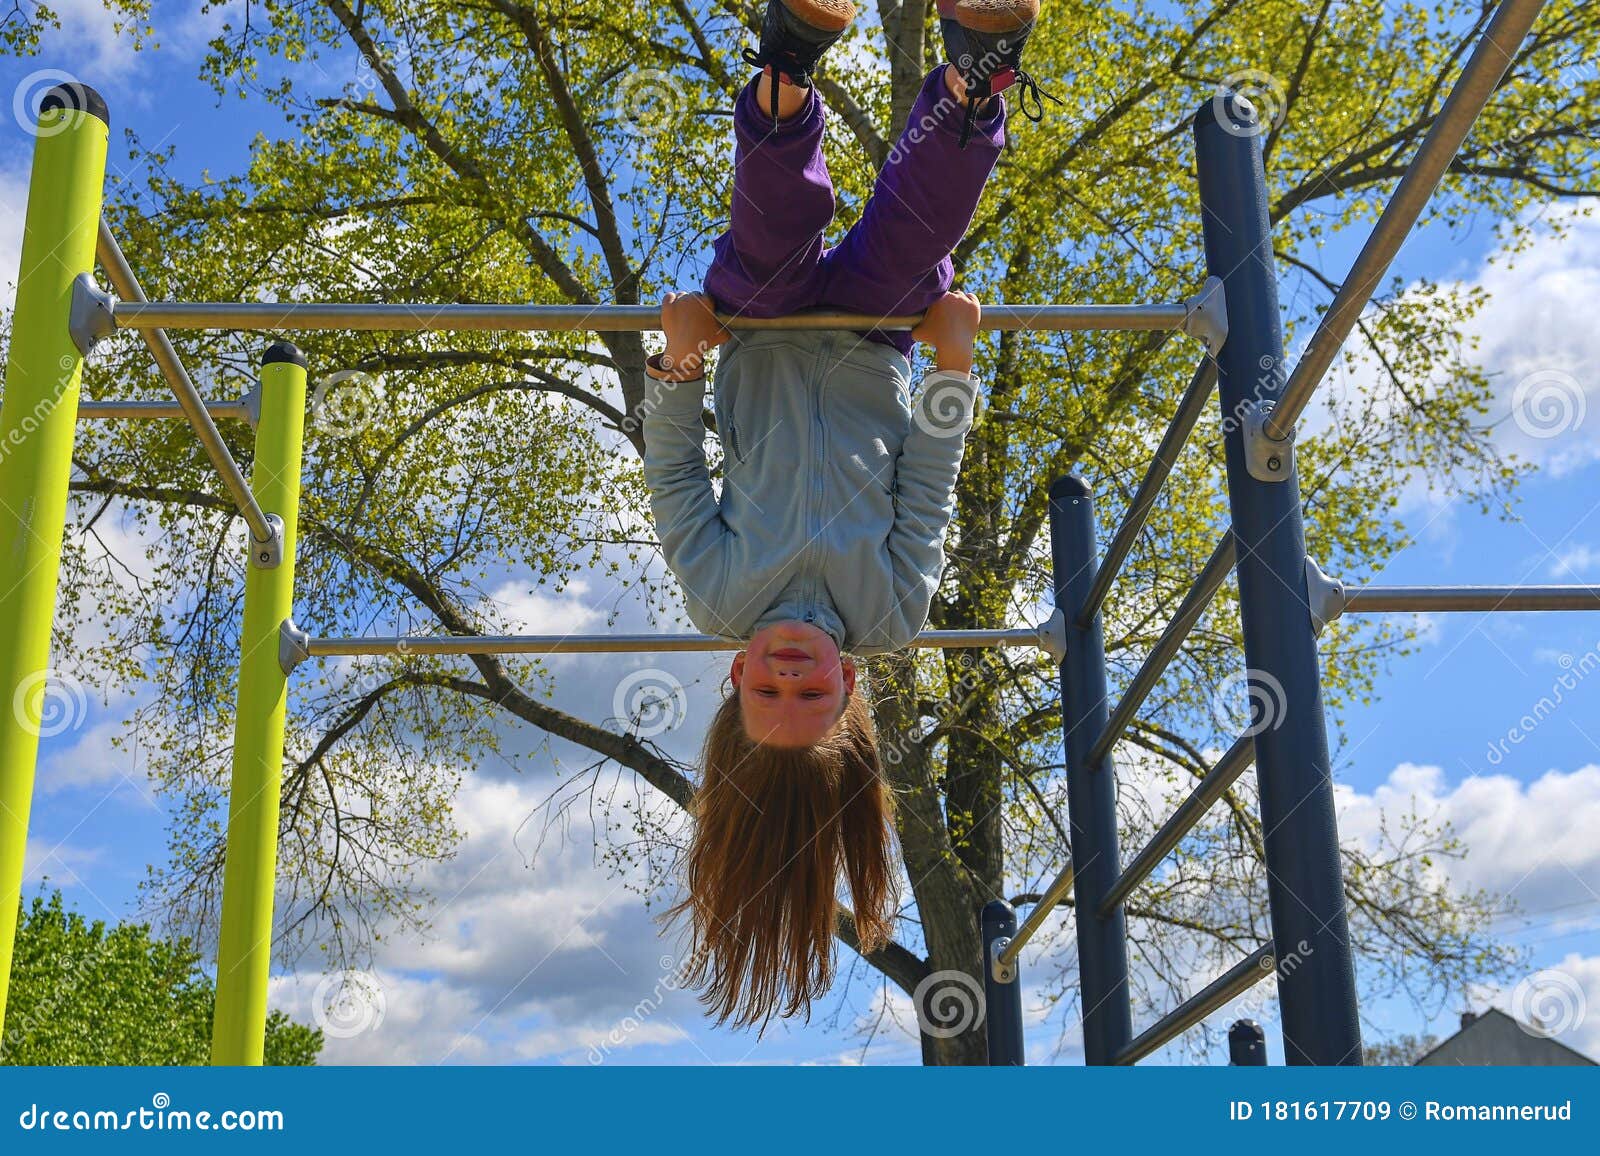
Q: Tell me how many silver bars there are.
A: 11